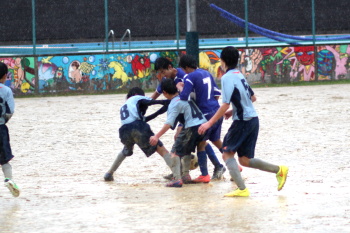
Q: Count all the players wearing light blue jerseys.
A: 4